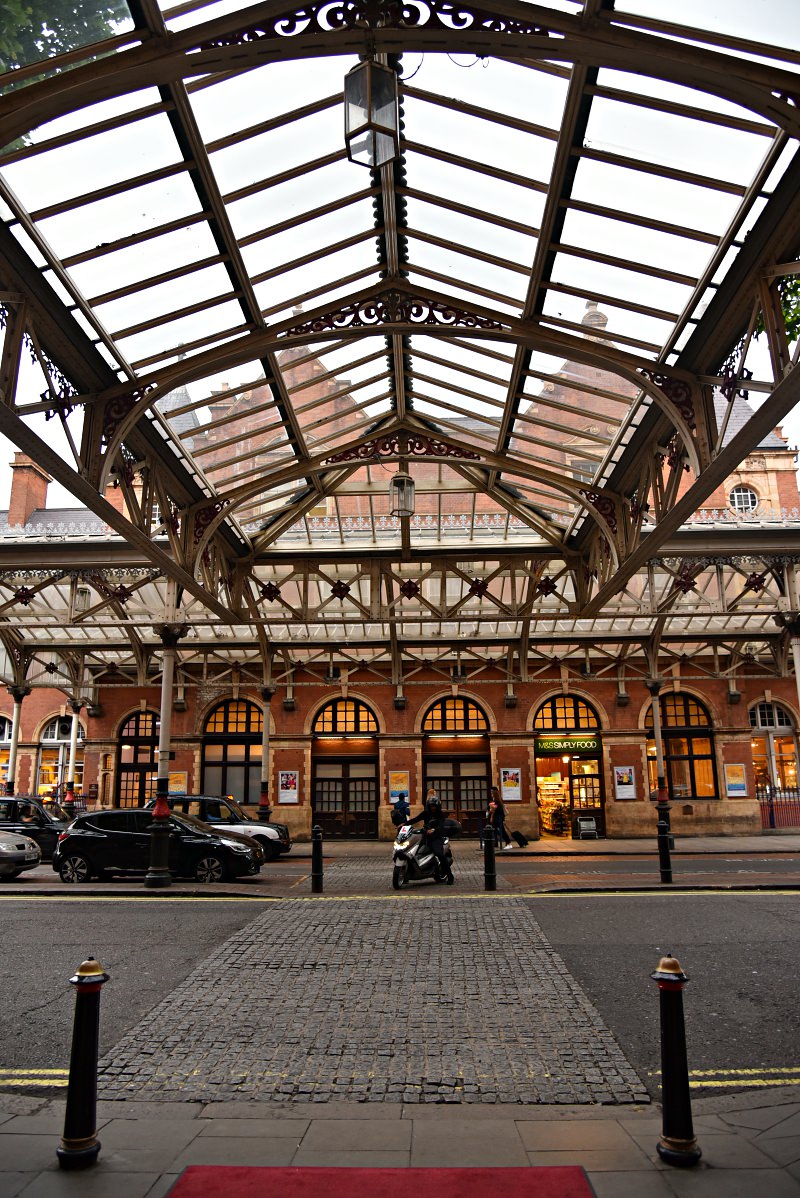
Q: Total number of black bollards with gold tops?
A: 2